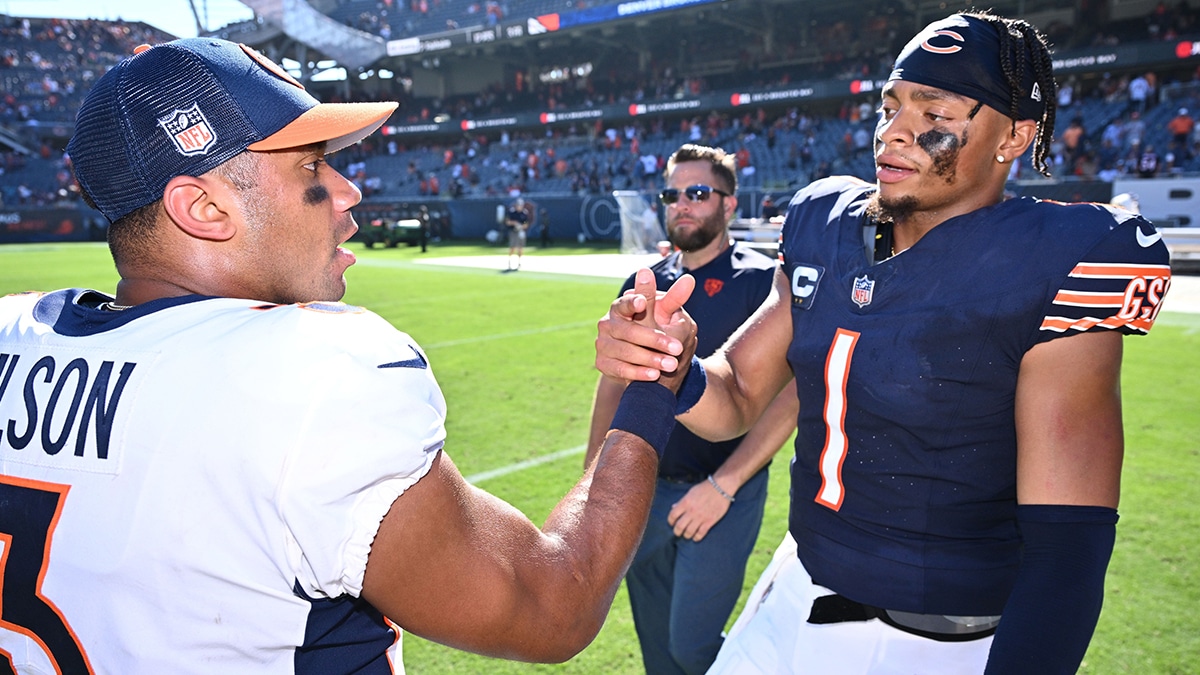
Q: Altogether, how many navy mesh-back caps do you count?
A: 1